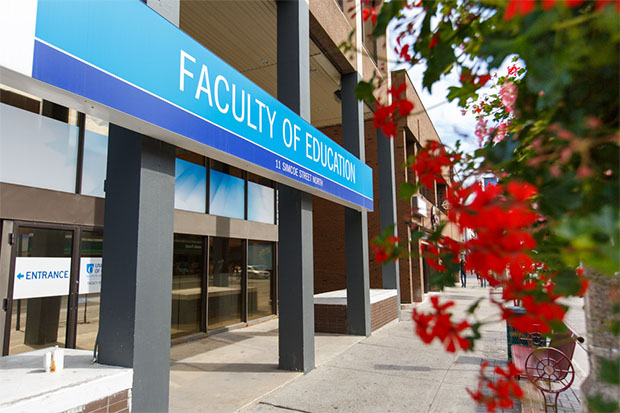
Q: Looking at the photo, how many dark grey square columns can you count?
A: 4